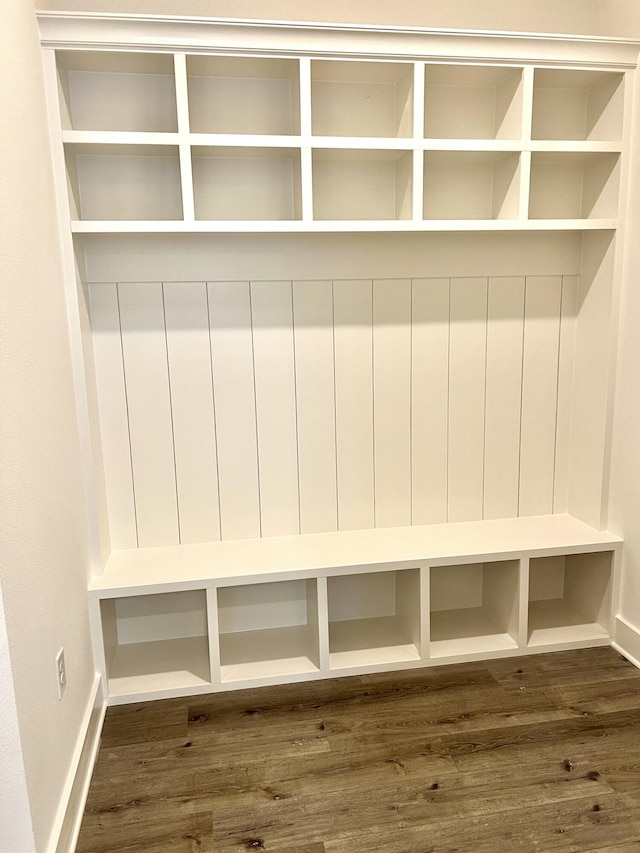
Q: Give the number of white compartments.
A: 15